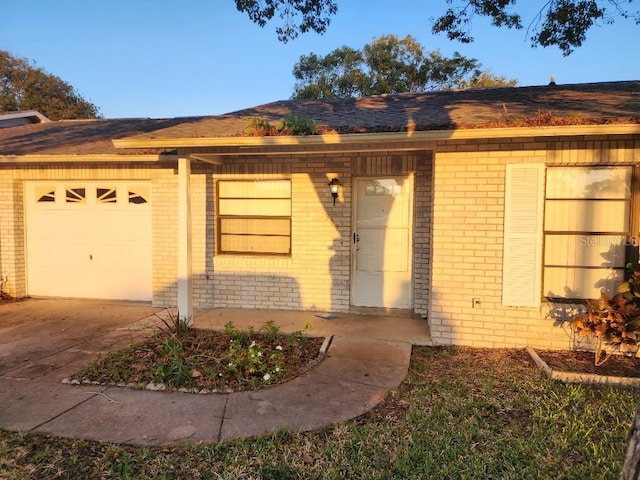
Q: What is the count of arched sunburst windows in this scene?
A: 4